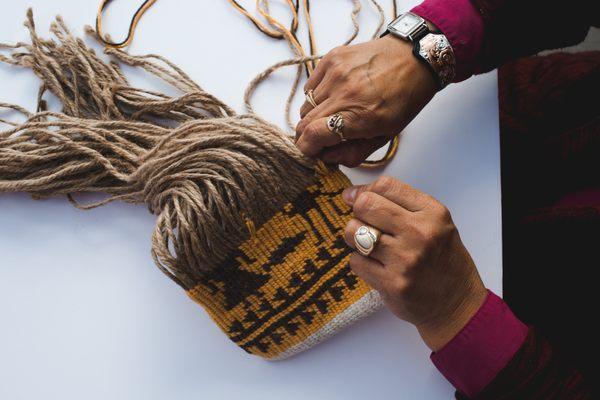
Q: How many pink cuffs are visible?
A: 2